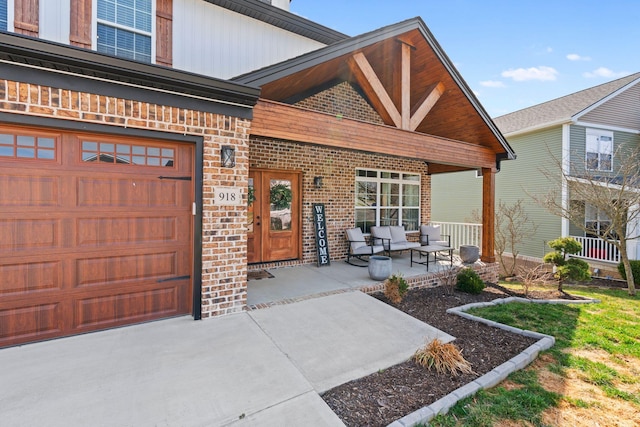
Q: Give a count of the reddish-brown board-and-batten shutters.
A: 3